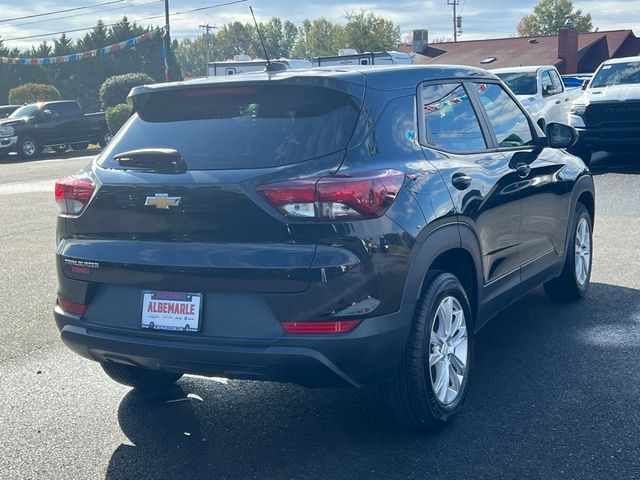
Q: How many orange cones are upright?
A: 0